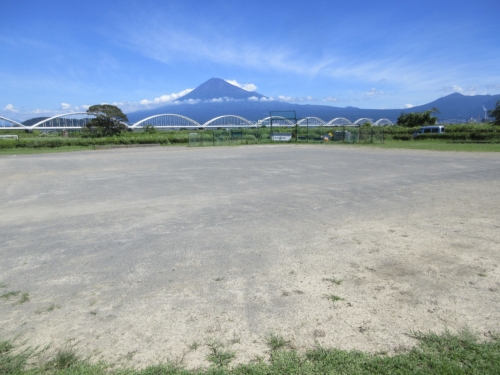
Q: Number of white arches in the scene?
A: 9